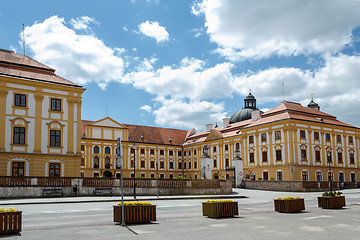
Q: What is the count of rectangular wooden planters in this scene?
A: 5